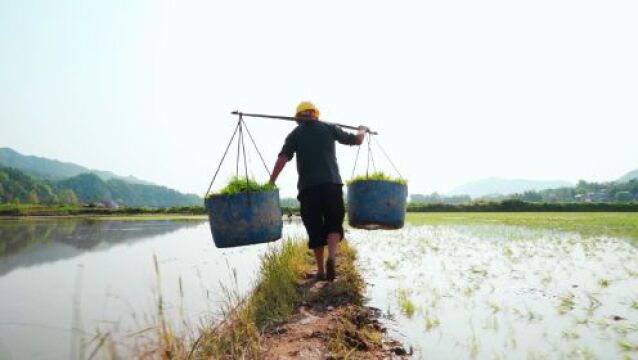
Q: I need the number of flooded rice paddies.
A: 2